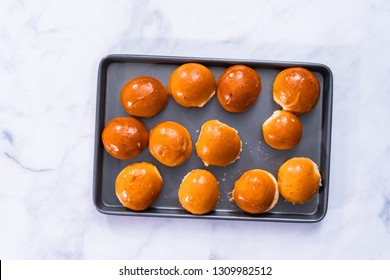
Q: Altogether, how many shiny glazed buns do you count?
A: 12